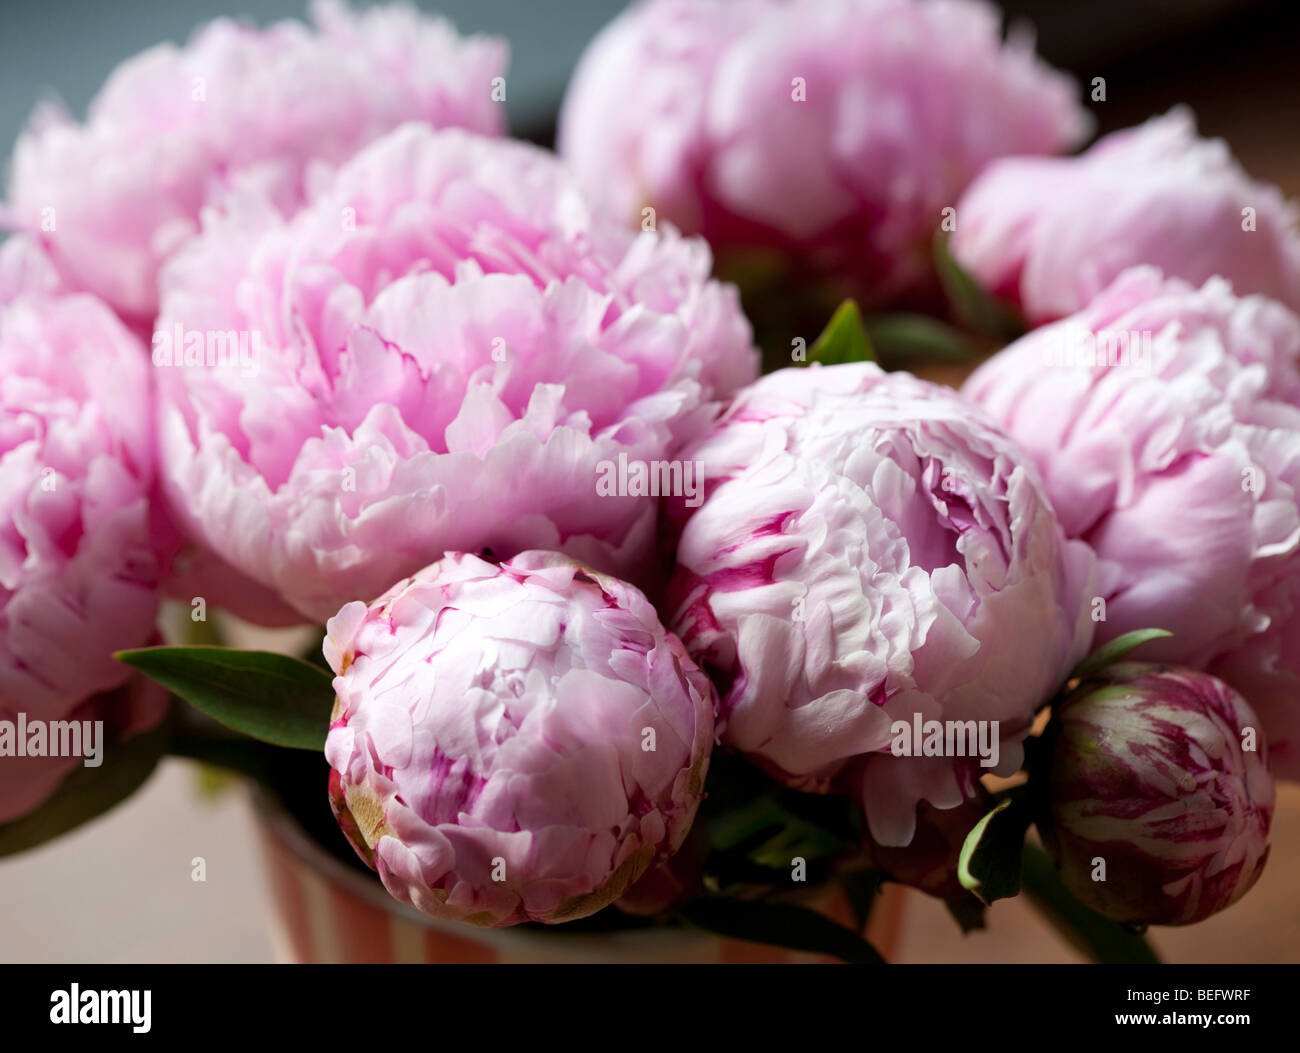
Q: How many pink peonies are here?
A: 9